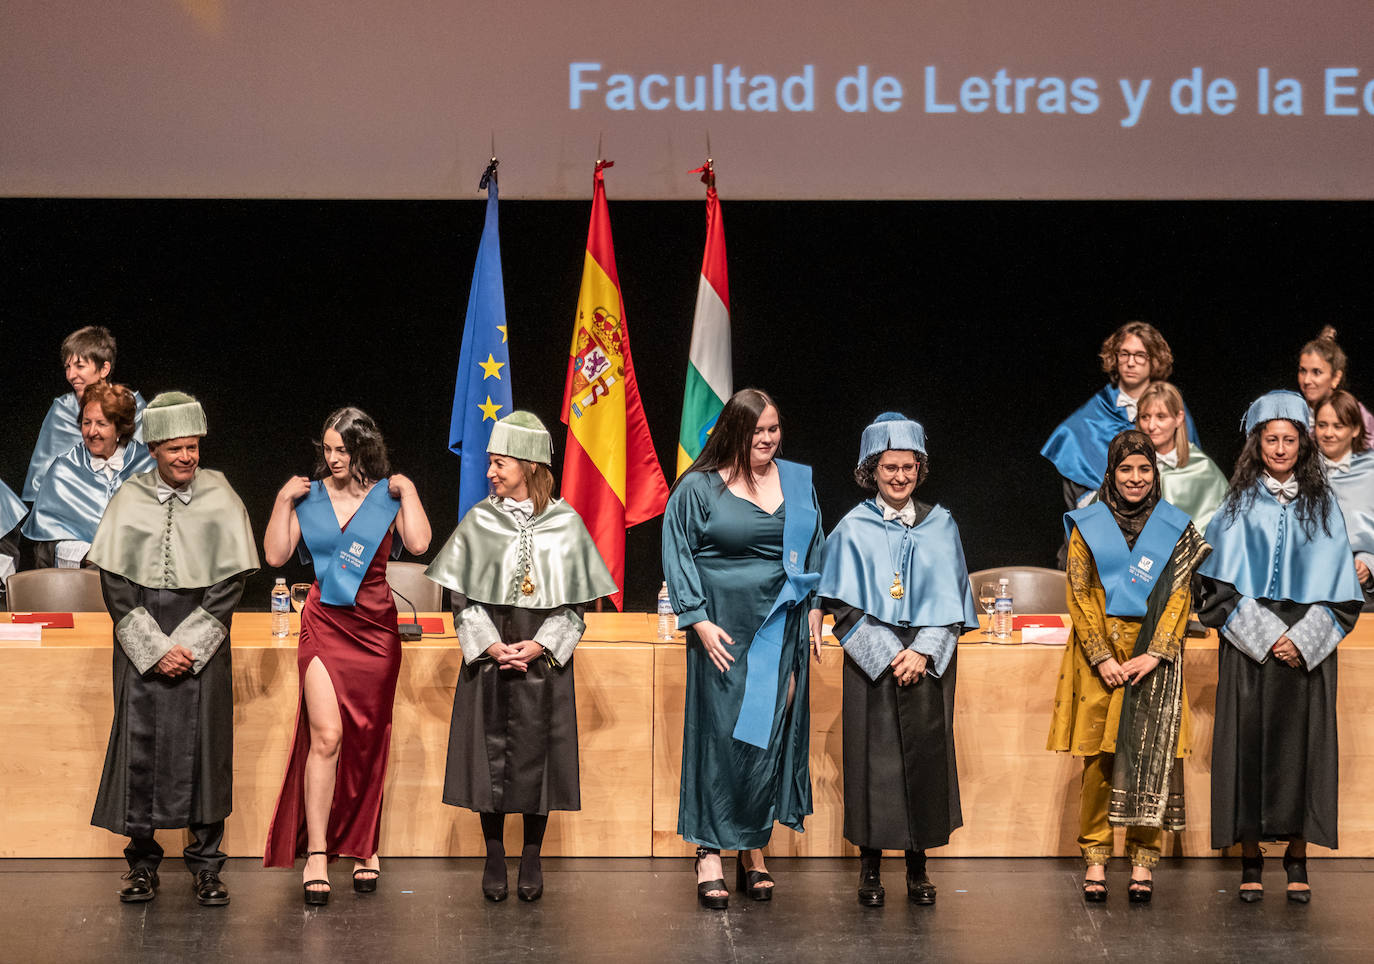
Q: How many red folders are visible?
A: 3